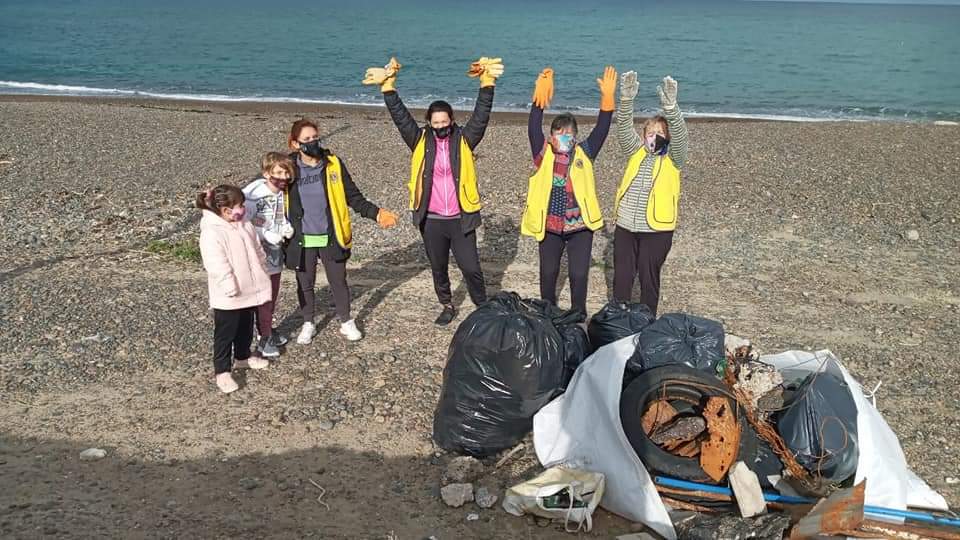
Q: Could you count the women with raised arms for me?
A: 3